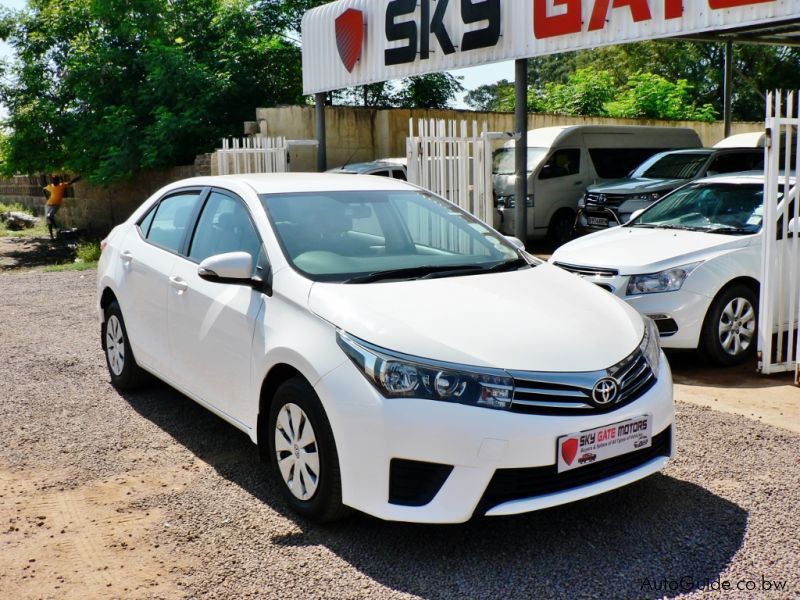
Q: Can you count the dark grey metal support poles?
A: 3